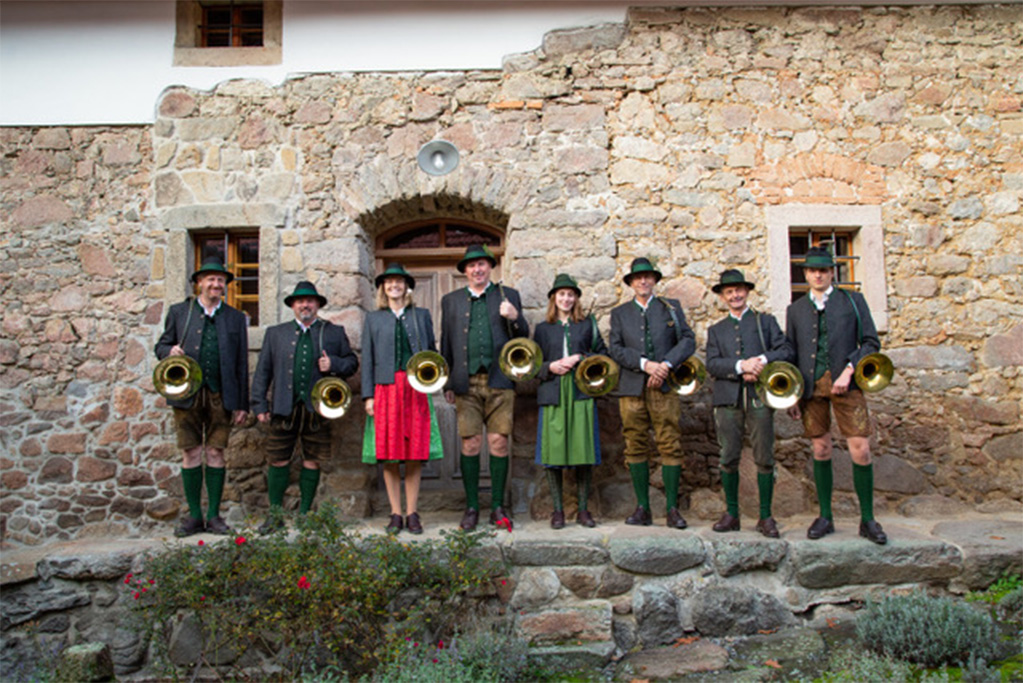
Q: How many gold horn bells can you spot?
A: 8